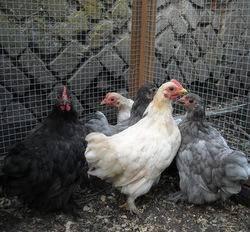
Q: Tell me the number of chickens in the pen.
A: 5